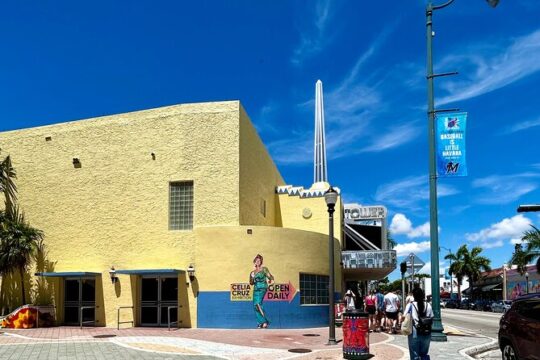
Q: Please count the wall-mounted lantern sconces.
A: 2